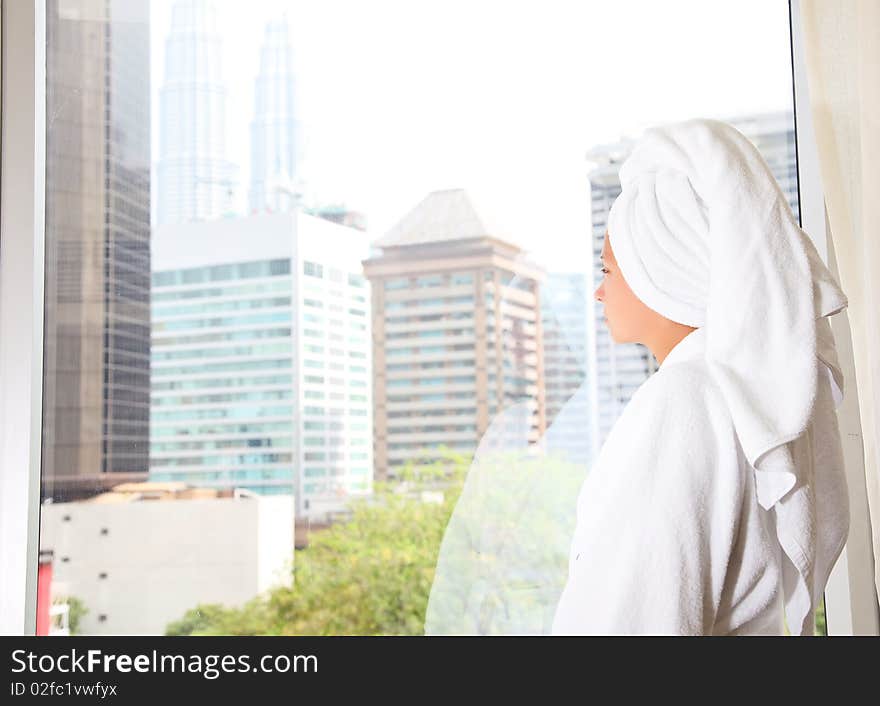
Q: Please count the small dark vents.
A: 5